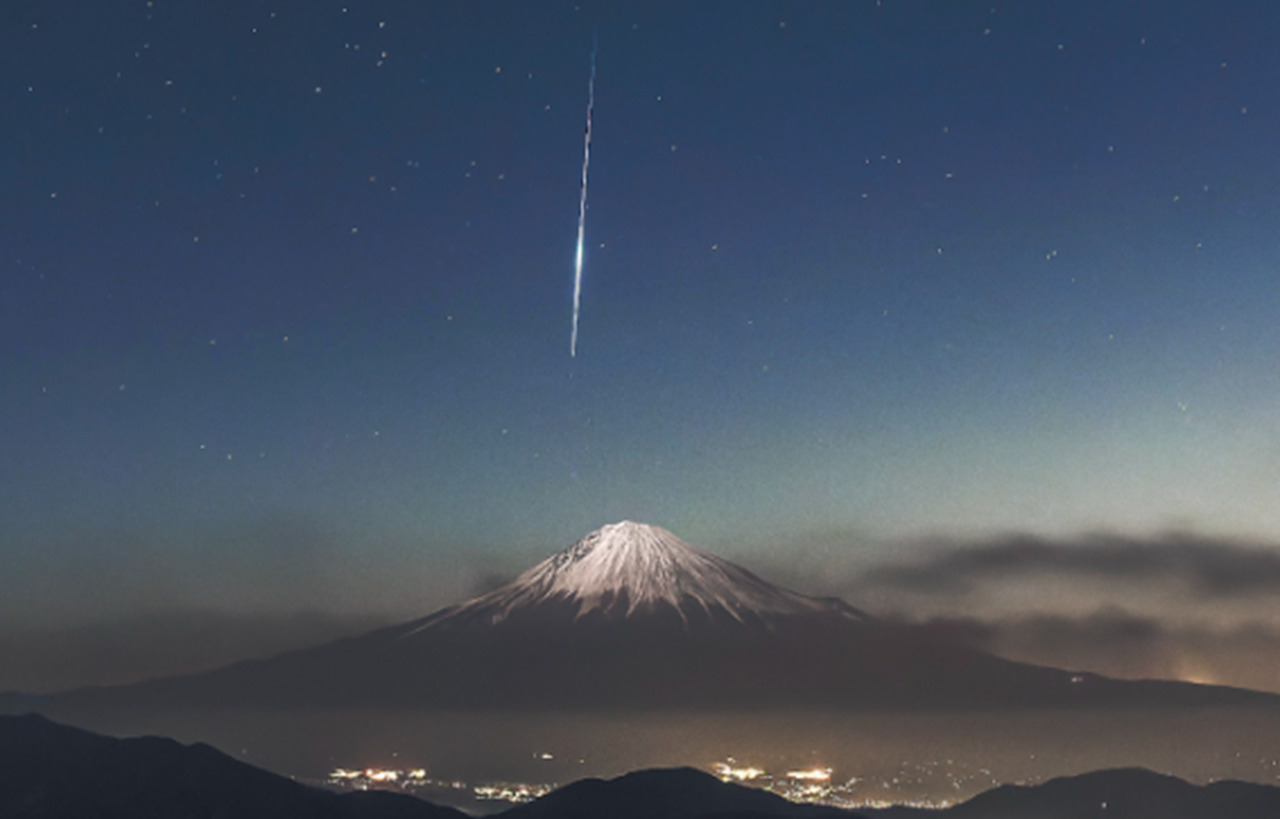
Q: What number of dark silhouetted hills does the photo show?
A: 3